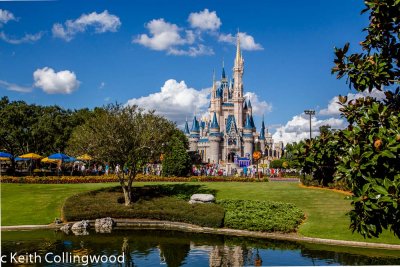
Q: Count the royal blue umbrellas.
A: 4